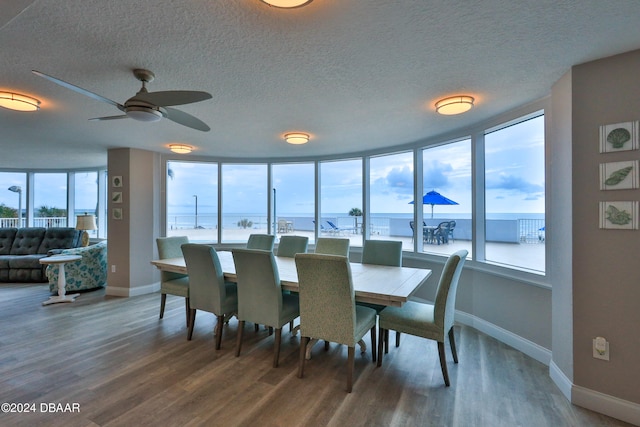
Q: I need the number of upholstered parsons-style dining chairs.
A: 9